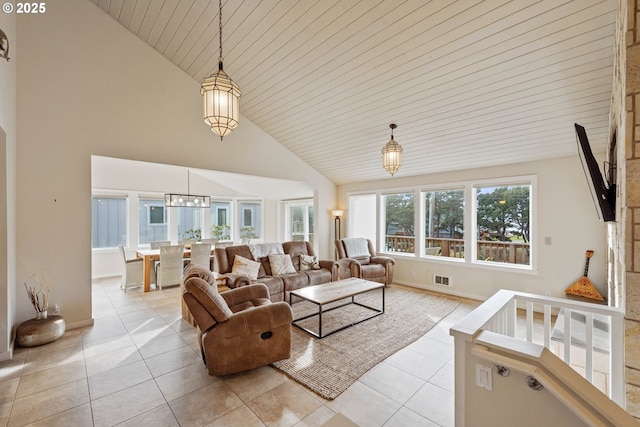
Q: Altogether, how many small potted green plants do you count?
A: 0